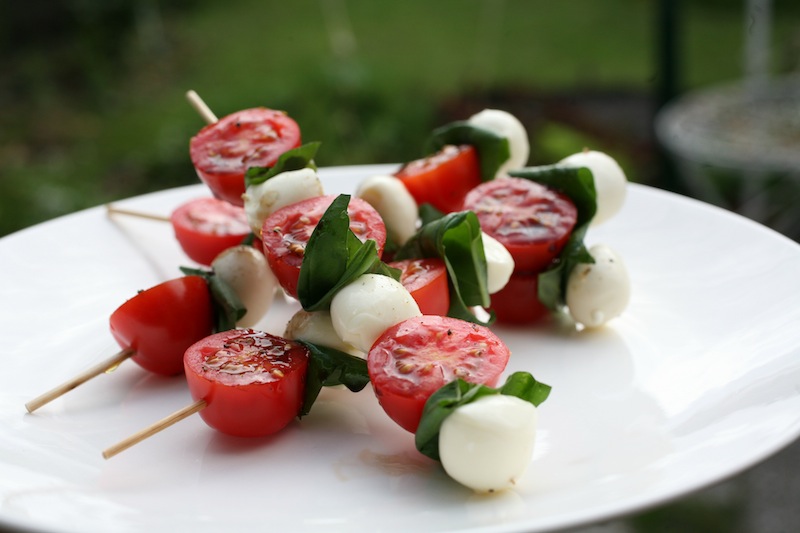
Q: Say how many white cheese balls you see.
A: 10